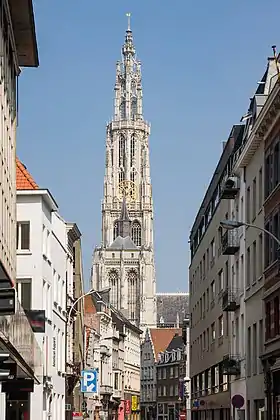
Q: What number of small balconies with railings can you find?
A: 4